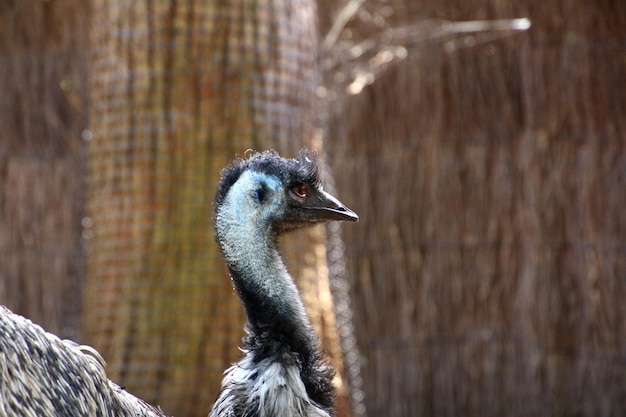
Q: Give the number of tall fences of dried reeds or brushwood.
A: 1